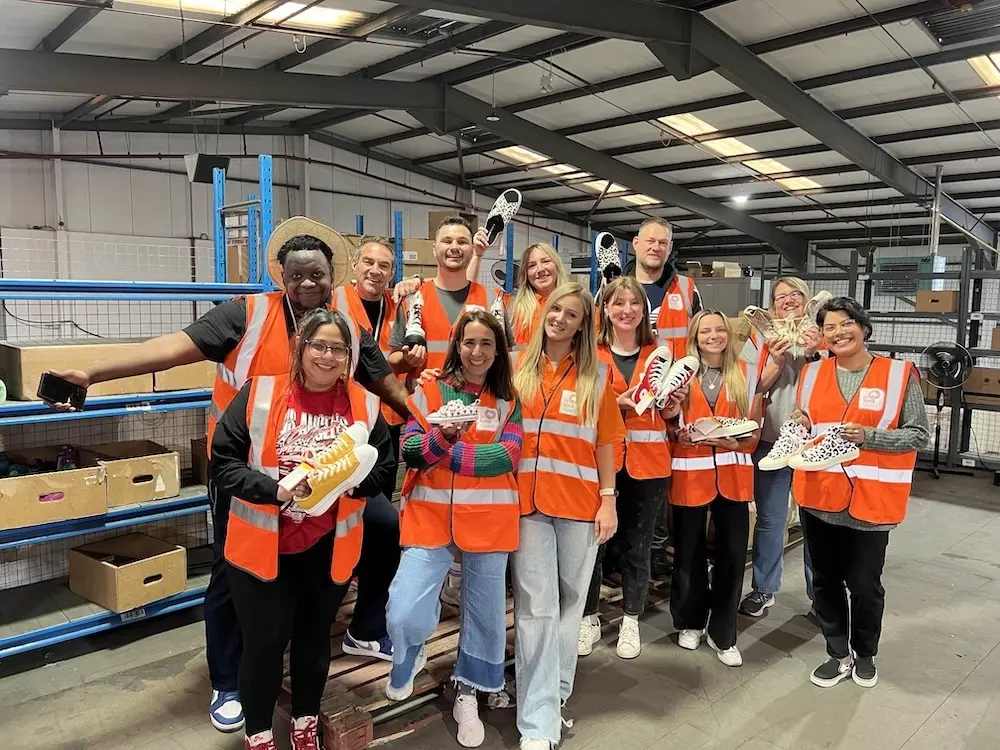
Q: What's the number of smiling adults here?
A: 12